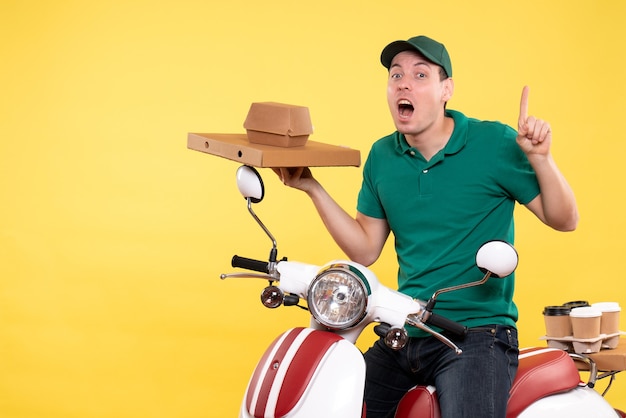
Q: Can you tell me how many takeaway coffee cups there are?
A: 4